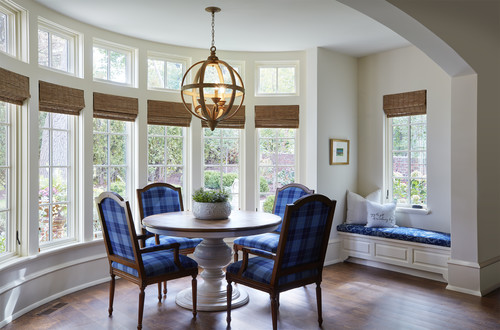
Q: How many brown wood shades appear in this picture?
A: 7